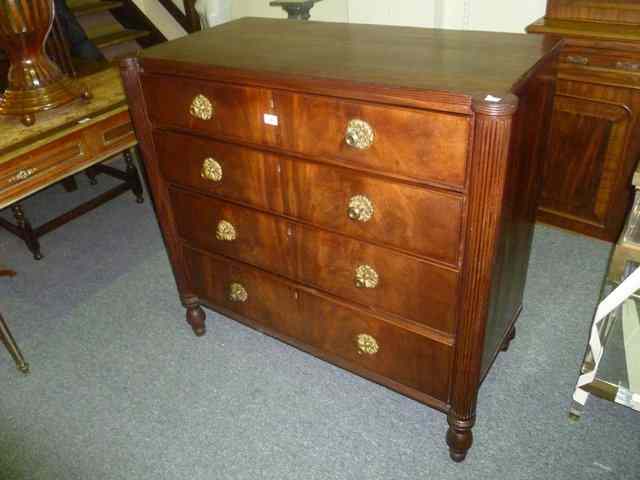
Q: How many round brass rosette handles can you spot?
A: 8